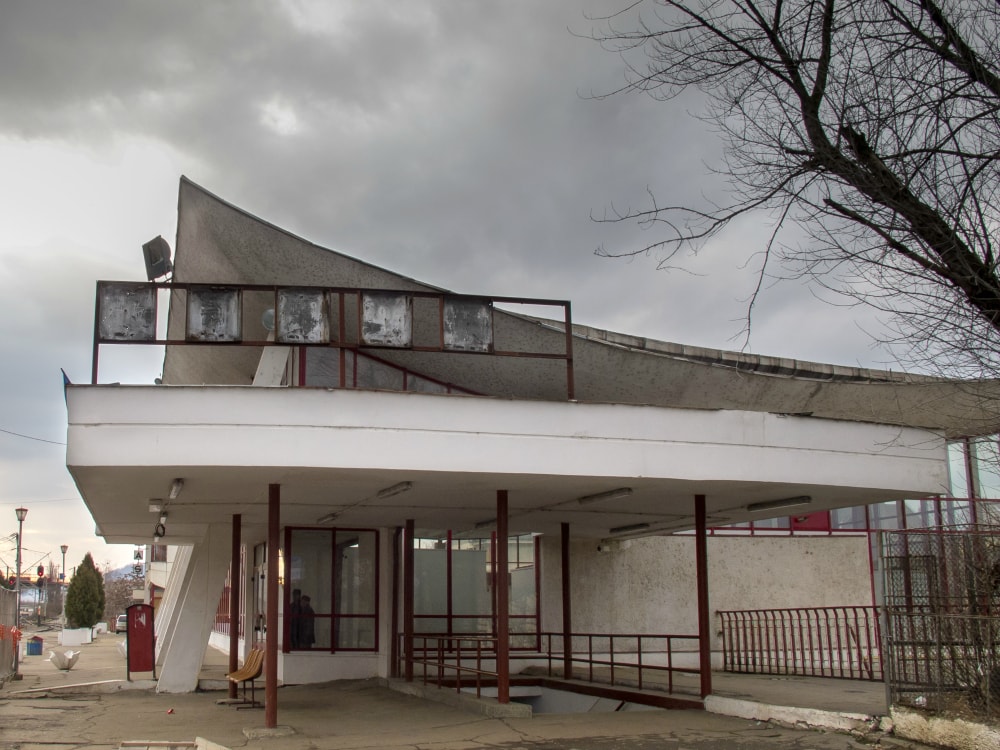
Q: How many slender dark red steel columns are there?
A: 6